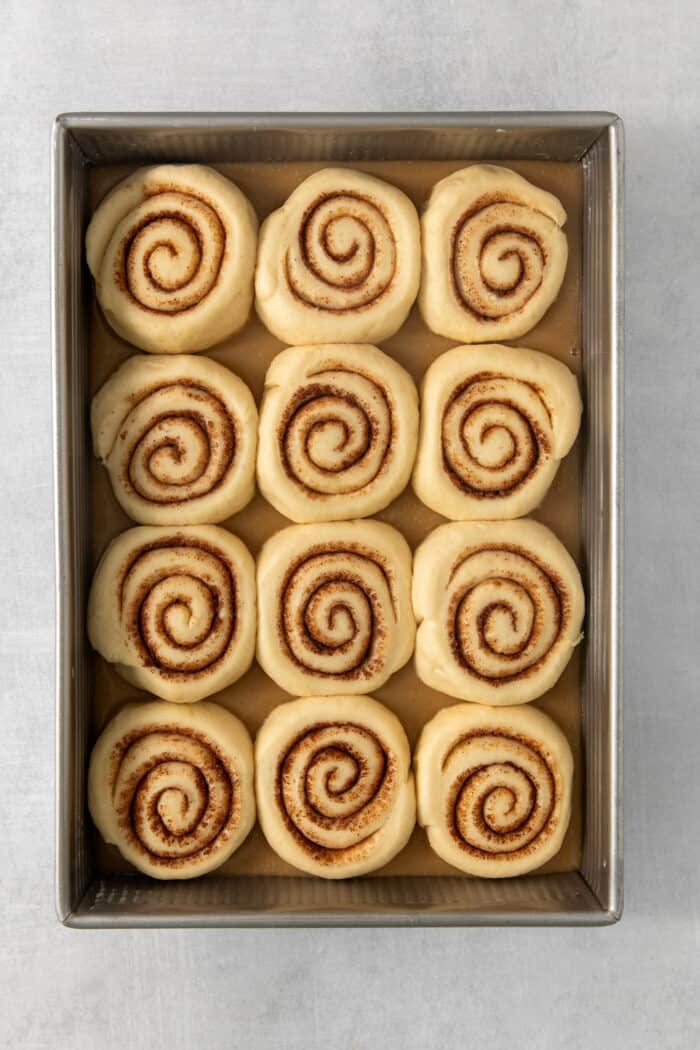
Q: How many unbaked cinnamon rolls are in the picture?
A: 12